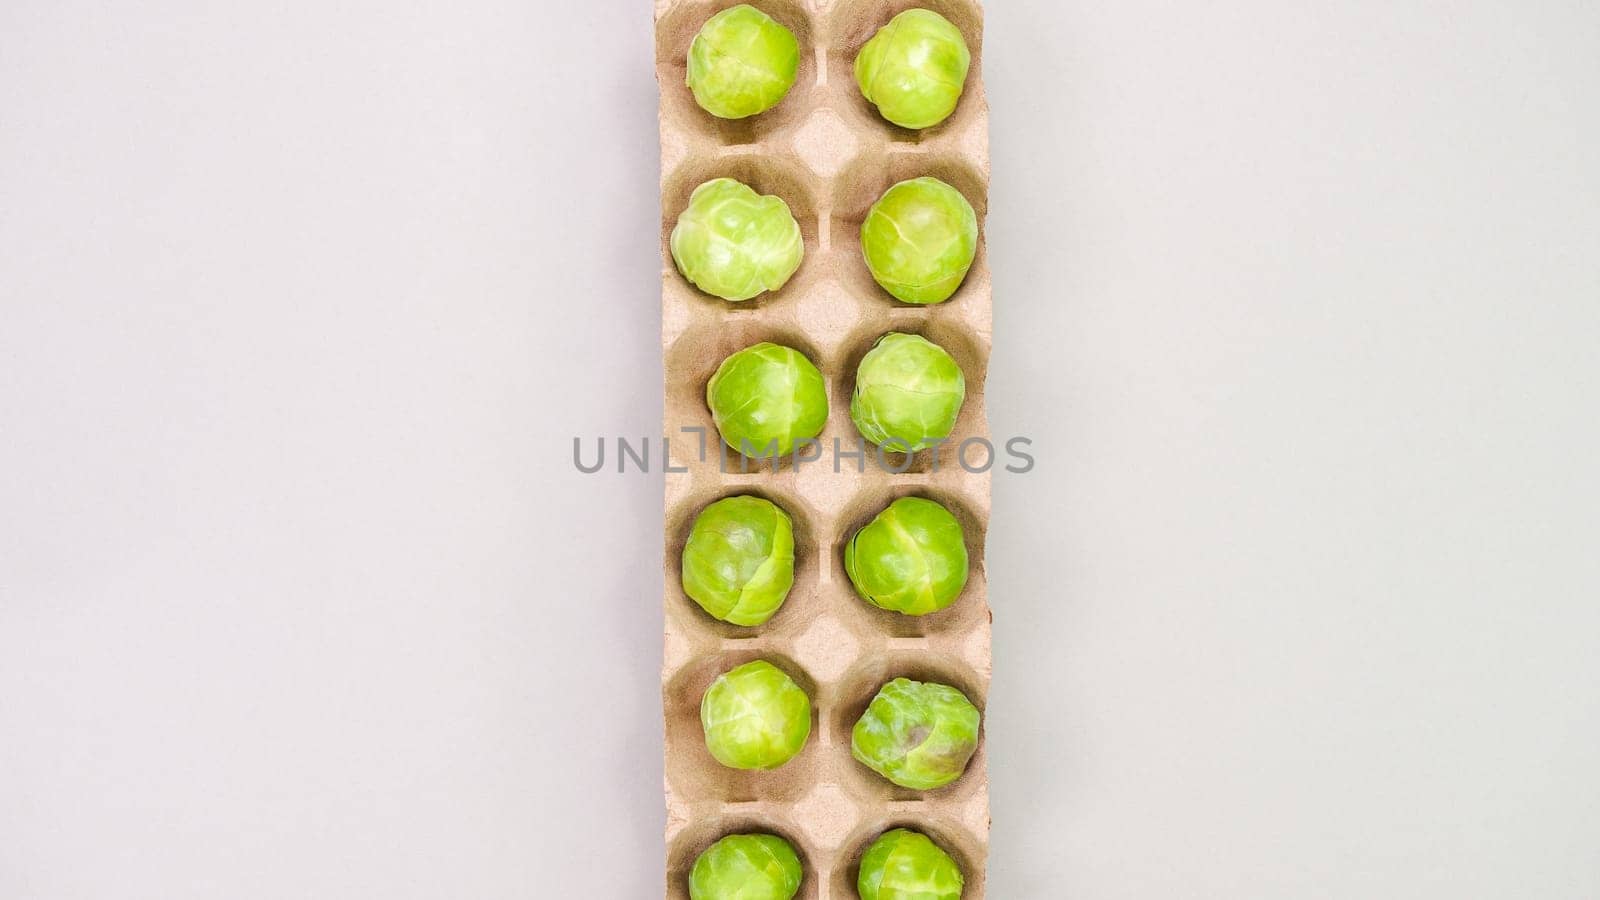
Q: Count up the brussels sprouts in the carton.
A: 12